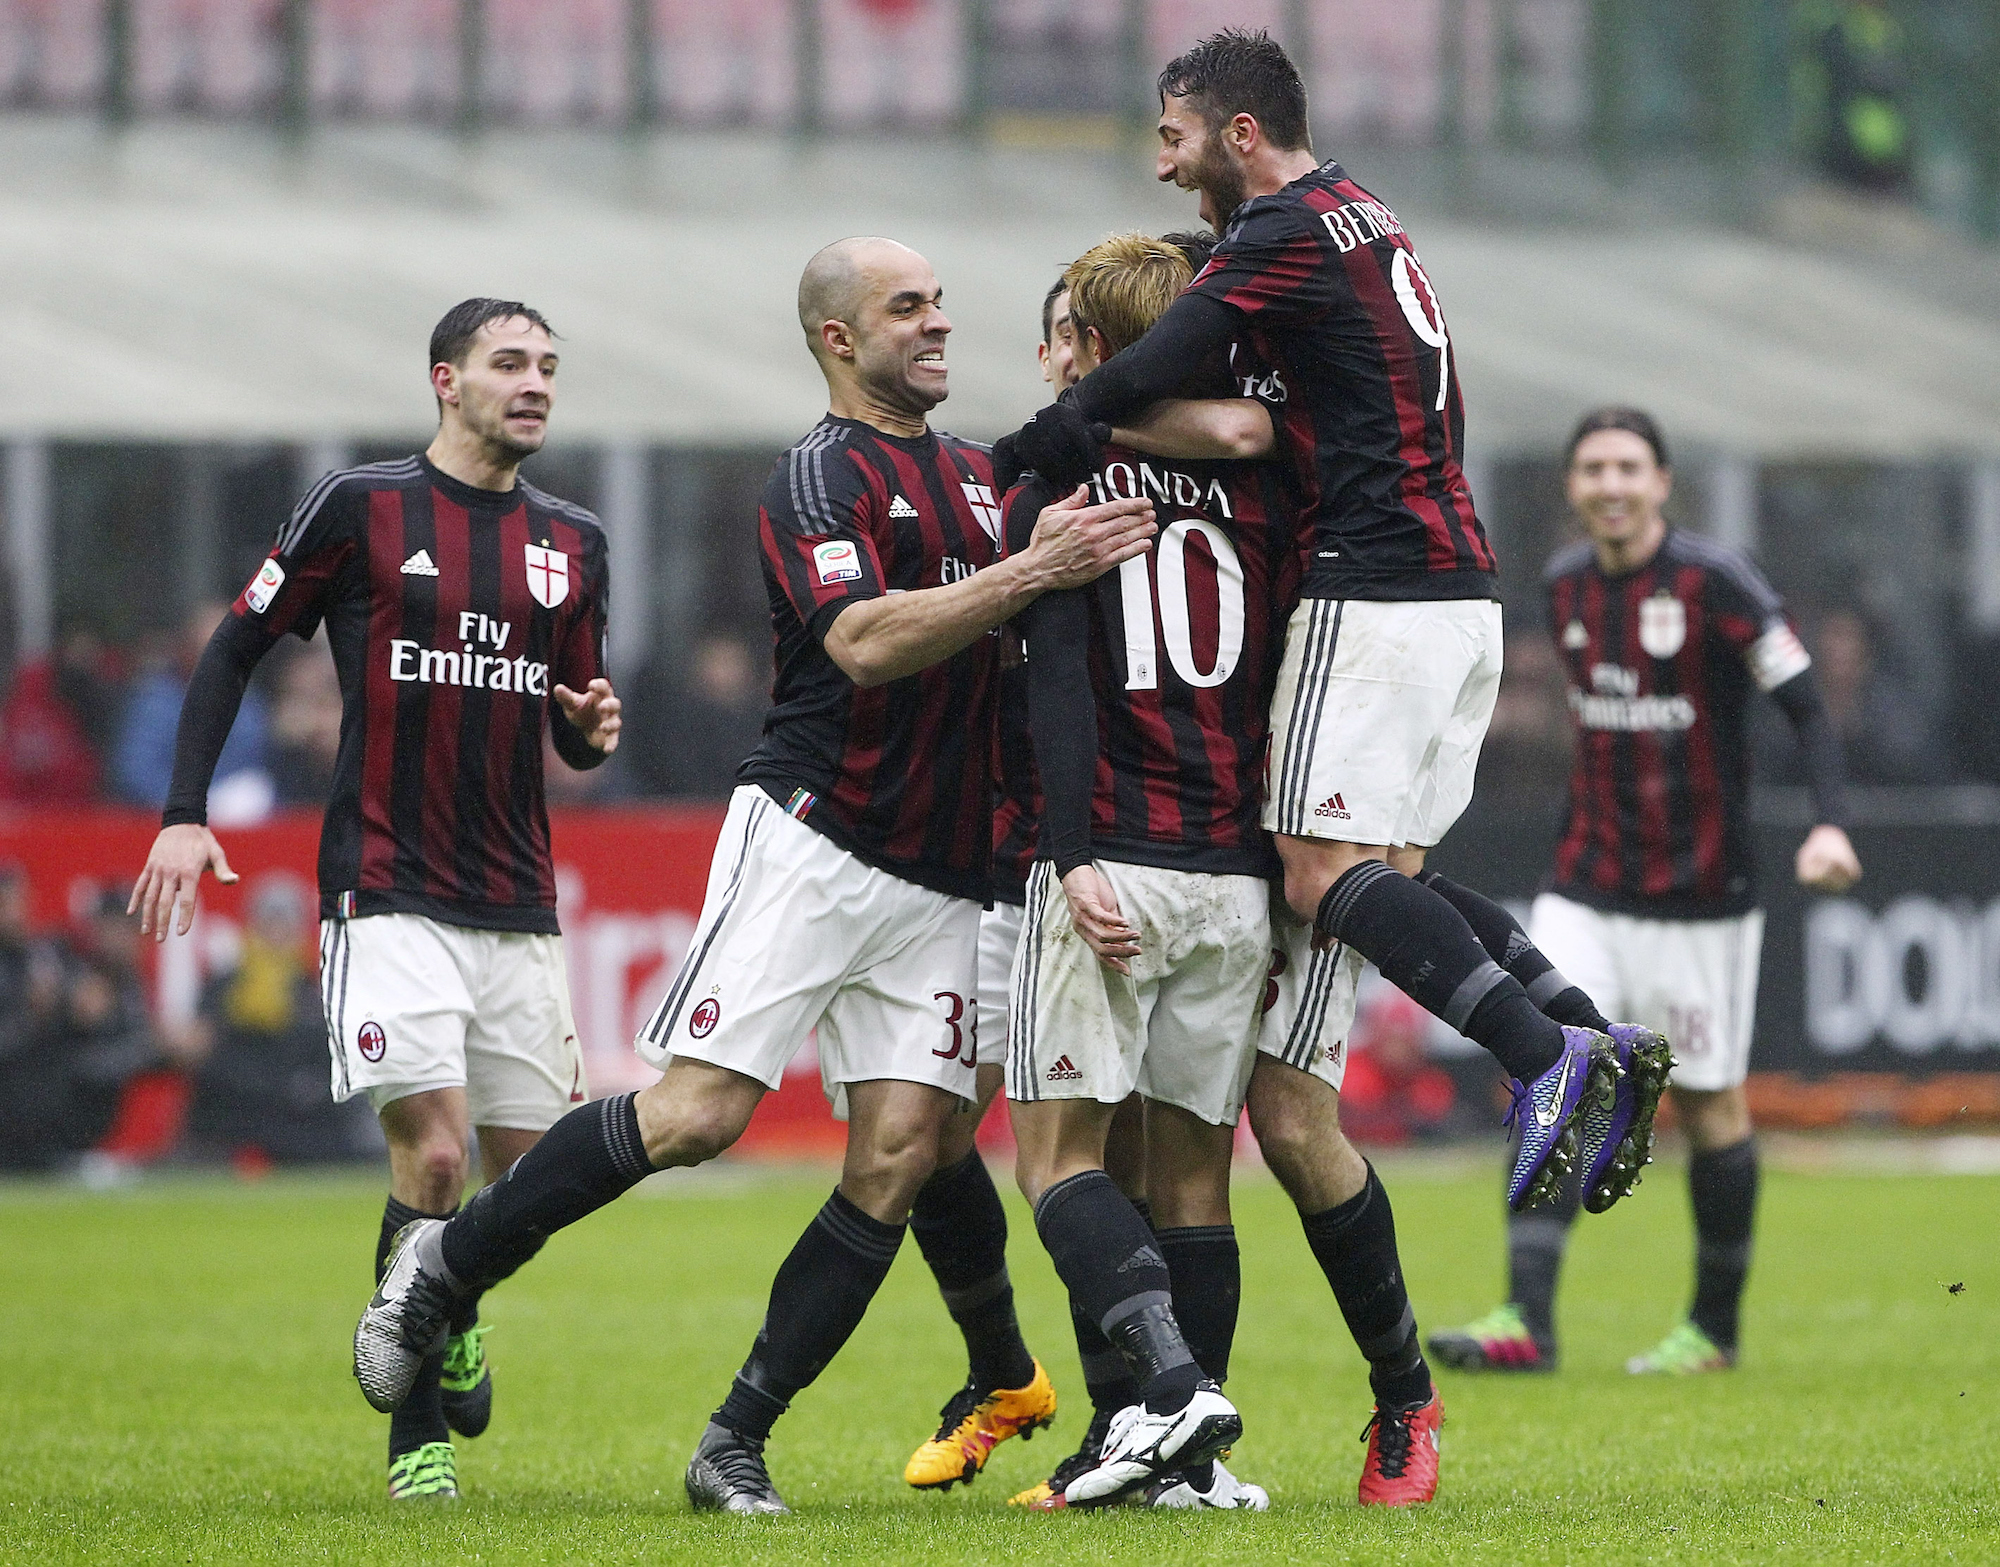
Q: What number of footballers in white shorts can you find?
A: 7